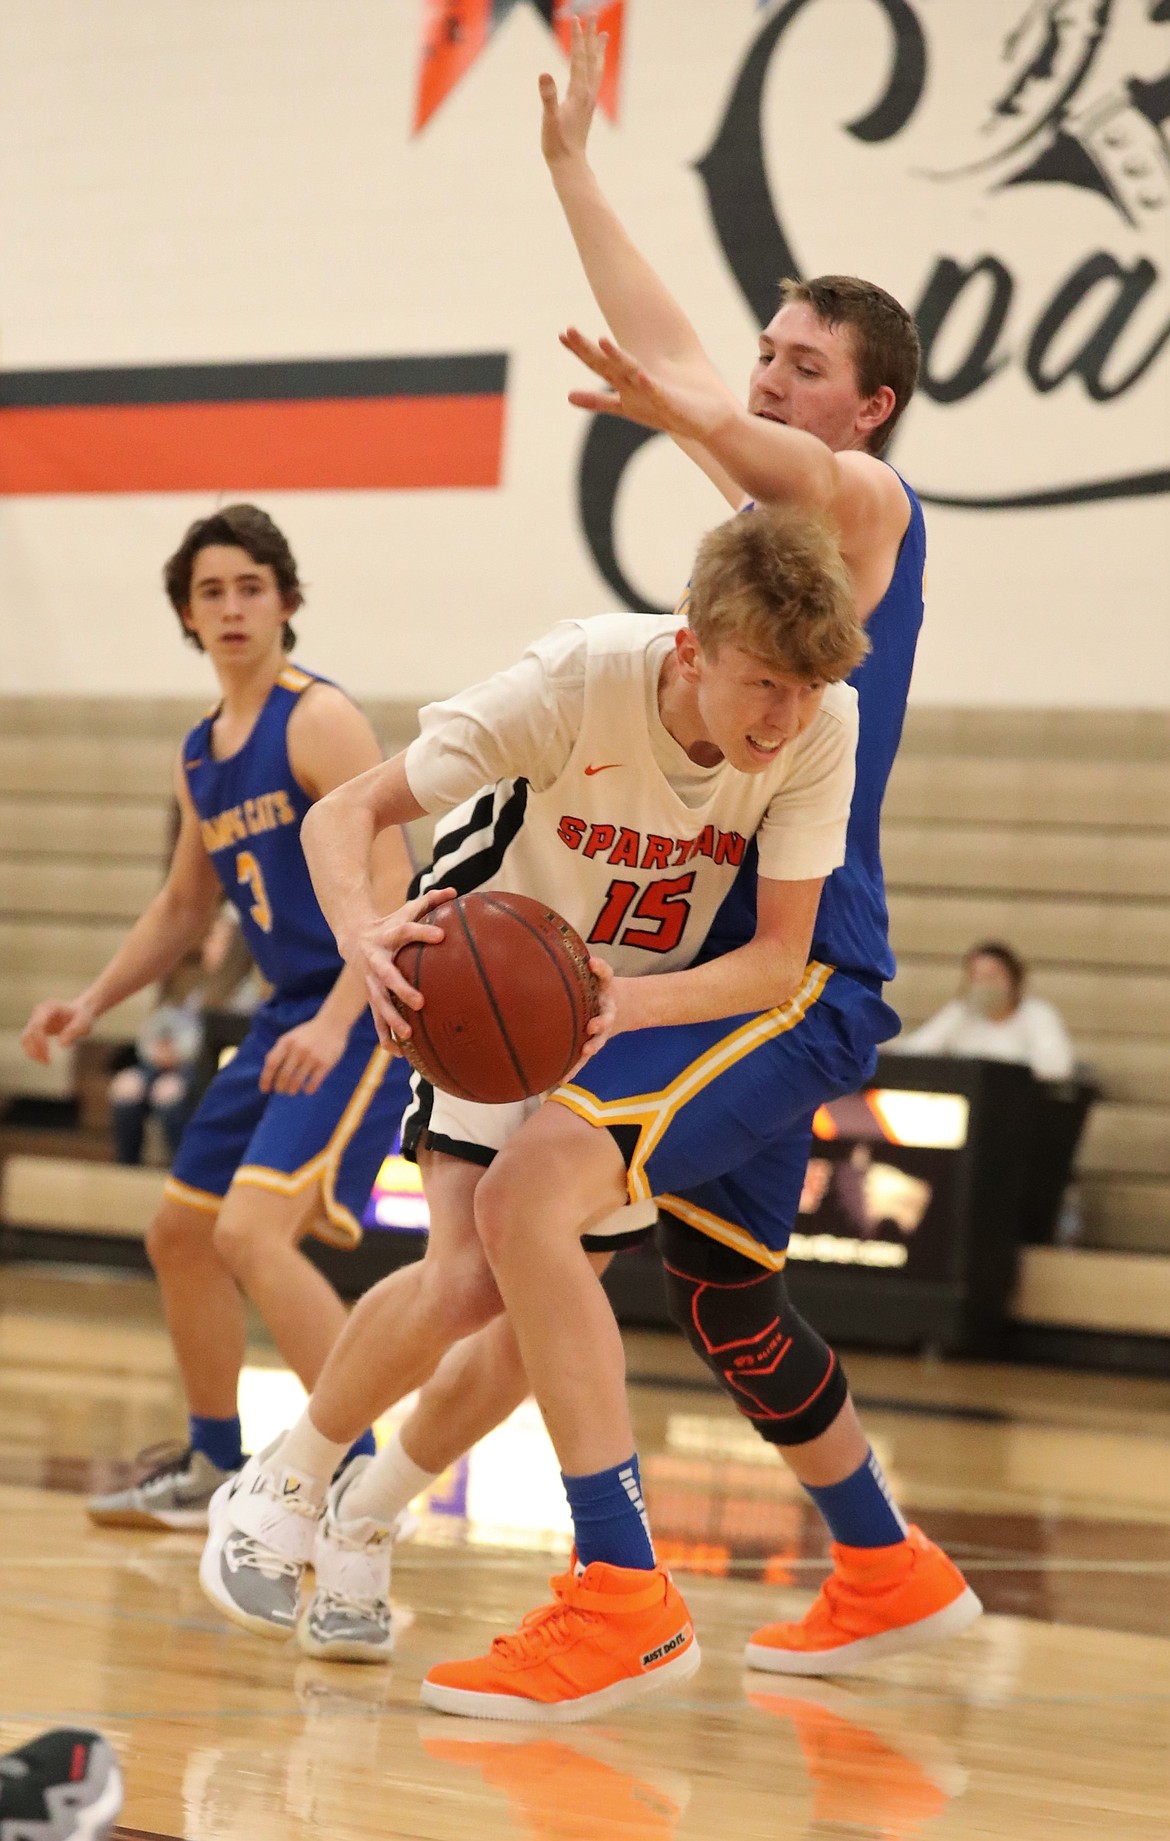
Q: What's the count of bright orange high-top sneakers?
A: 2